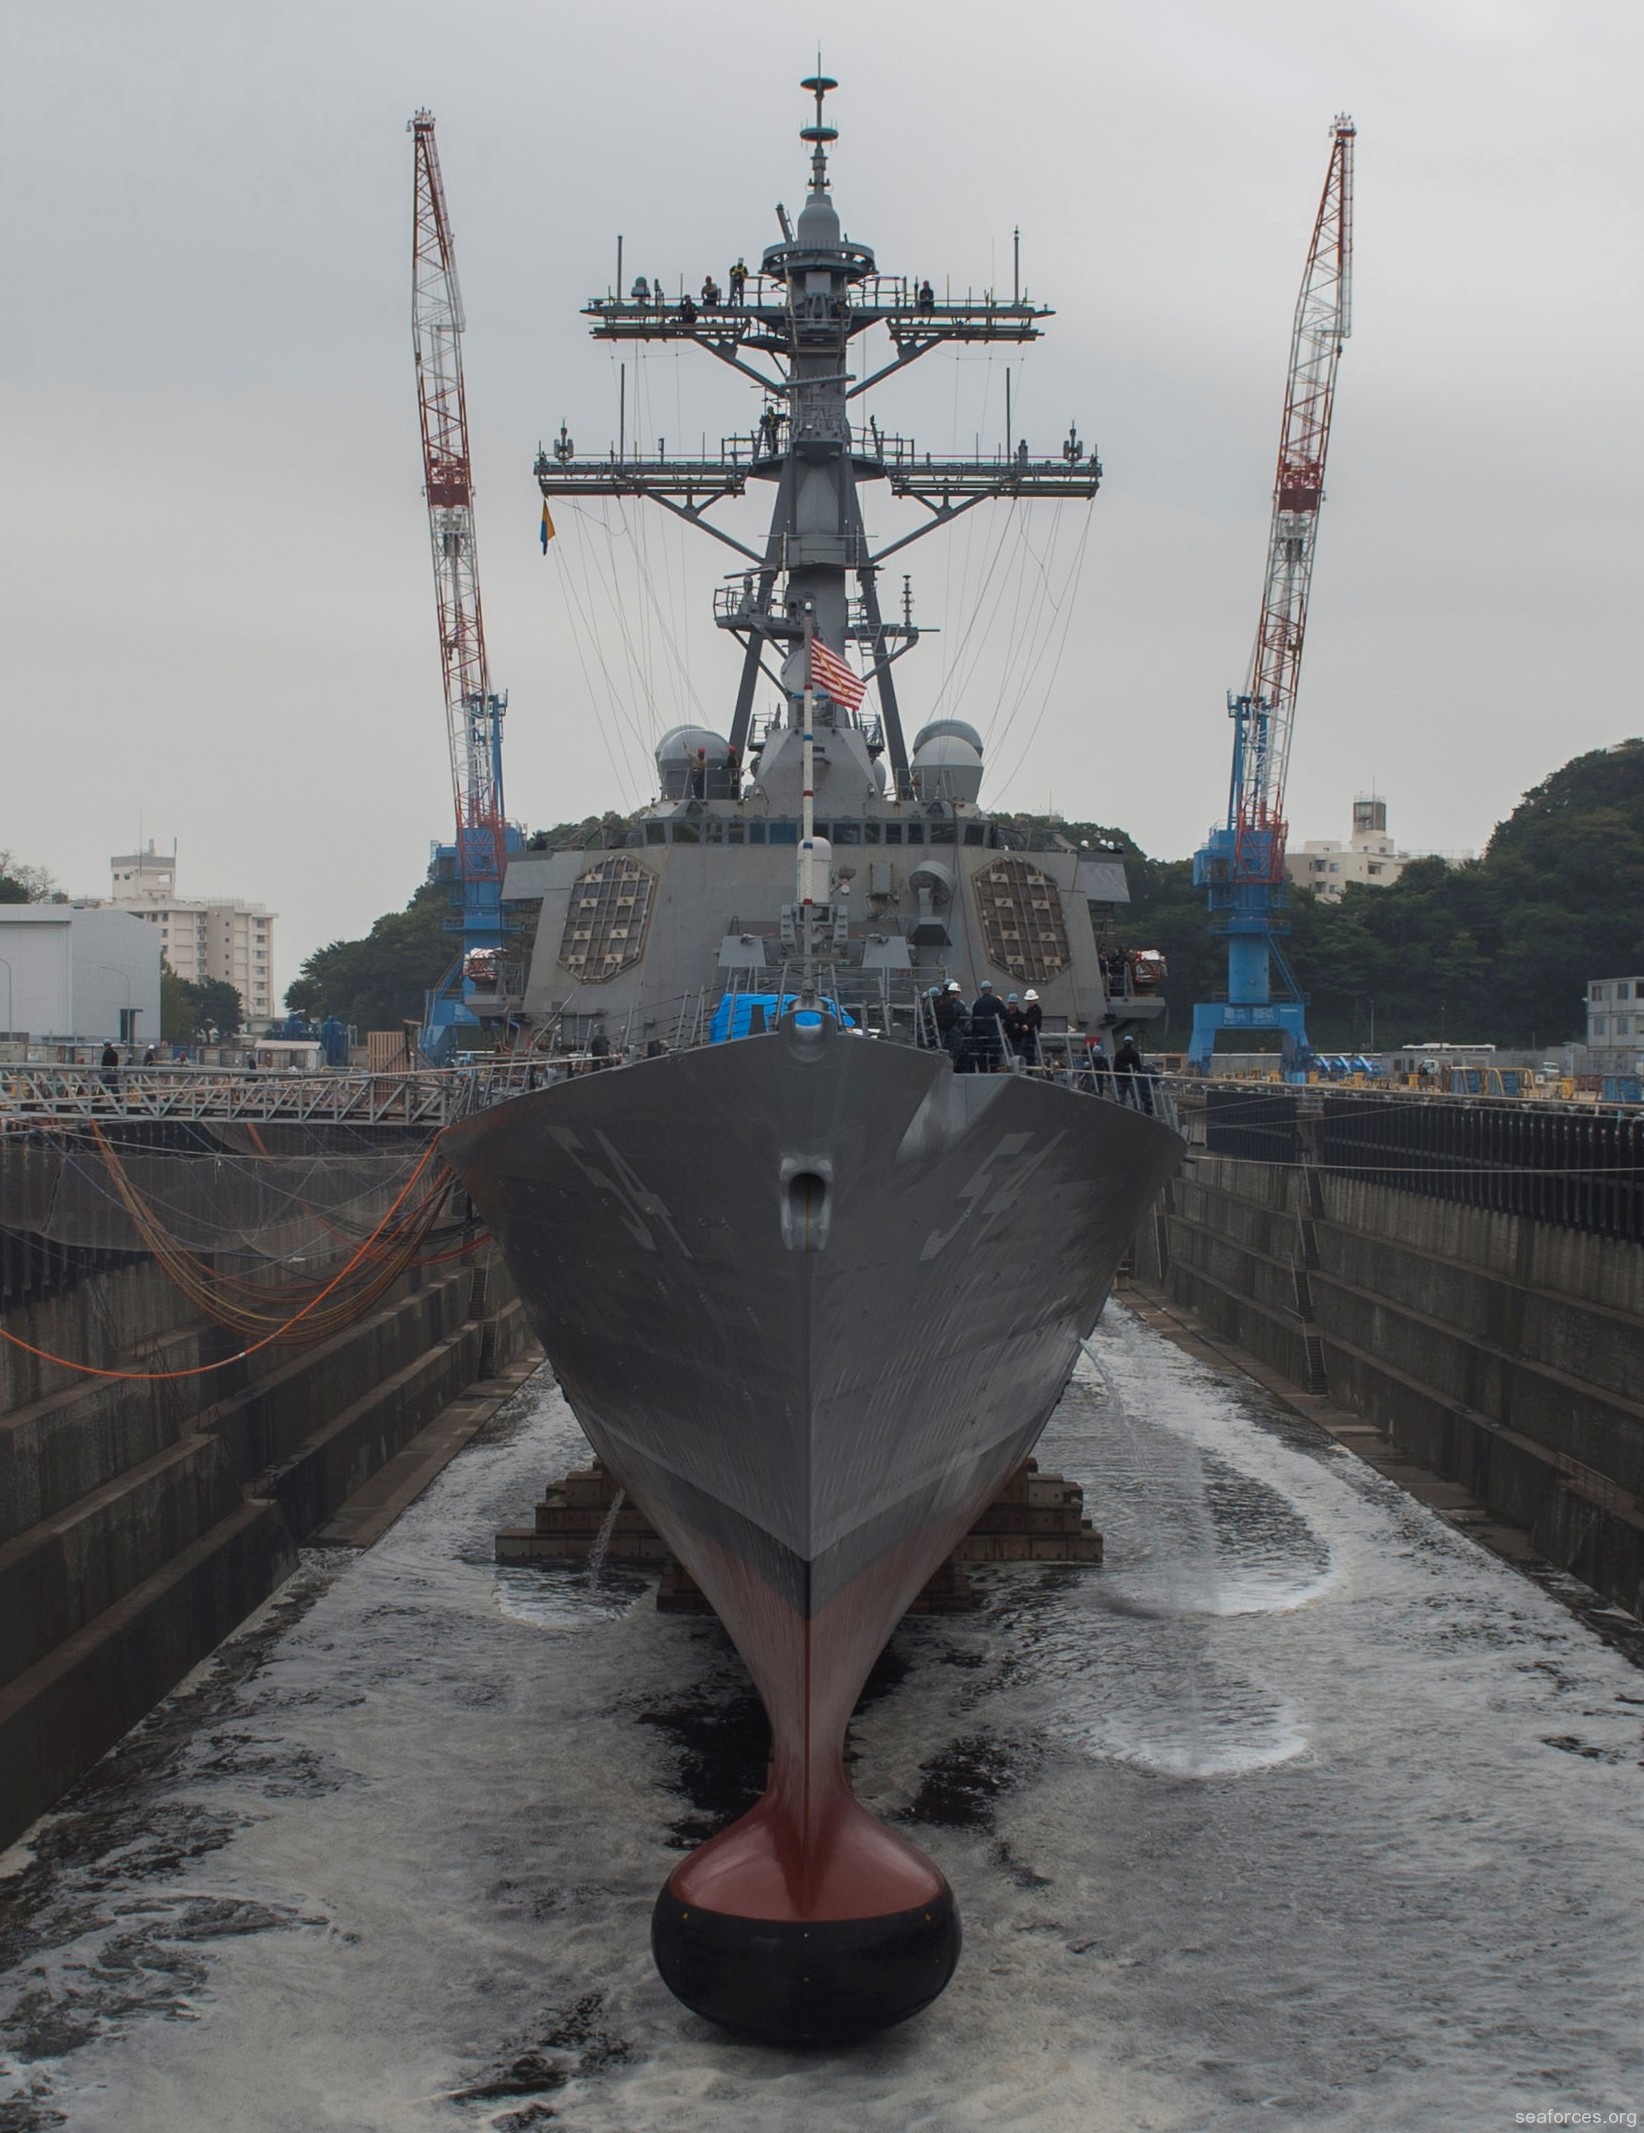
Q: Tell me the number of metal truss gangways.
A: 1